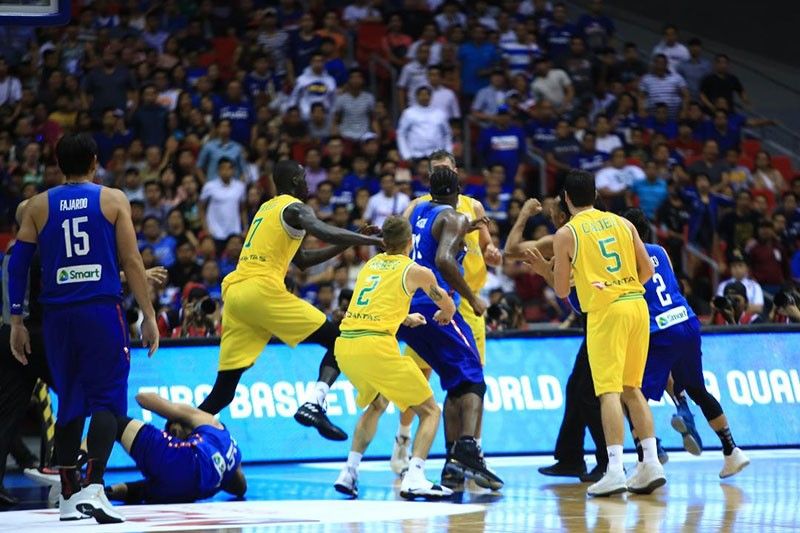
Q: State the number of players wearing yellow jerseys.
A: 4